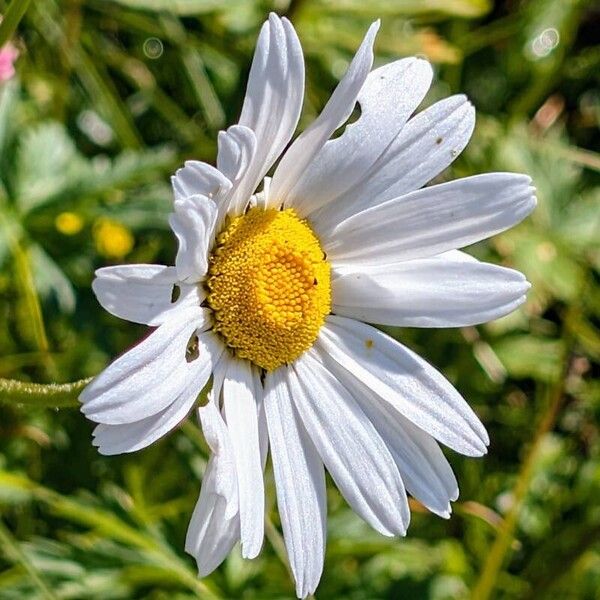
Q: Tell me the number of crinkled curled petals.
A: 3